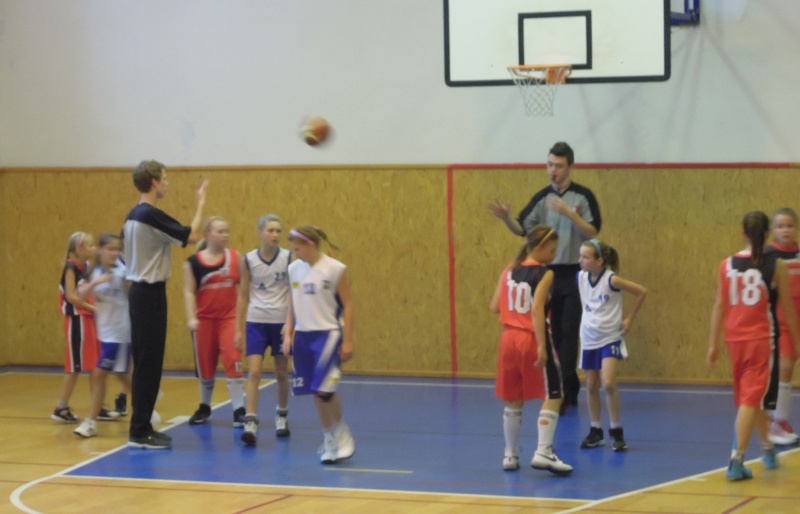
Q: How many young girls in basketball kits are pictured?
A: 9